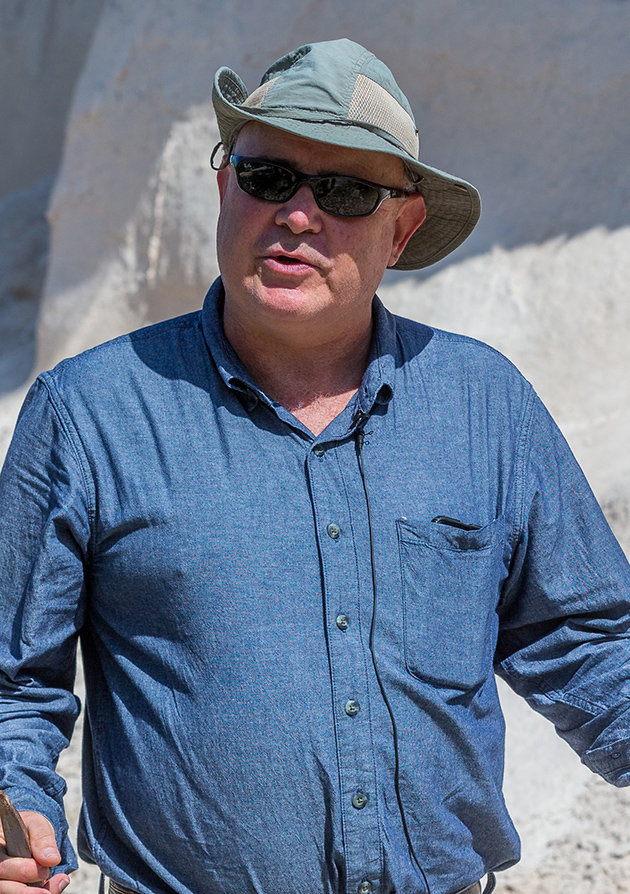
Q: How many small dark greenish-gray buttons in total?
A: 6